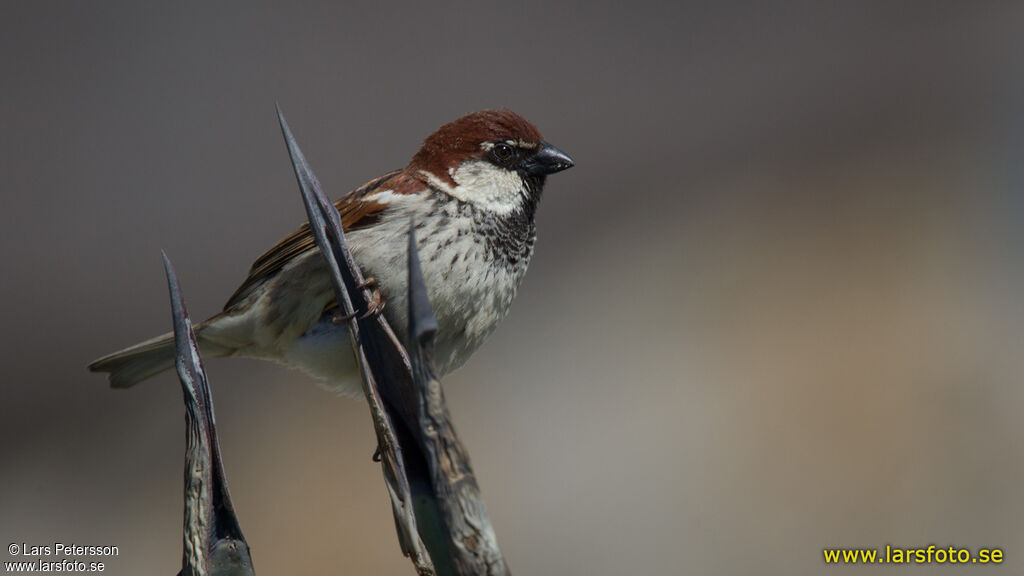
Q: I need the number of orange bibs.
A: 0